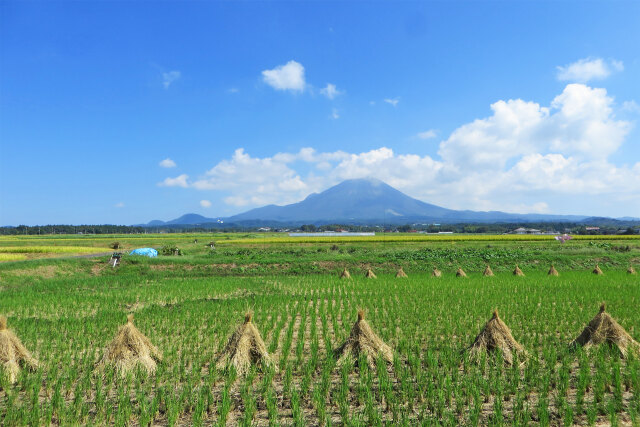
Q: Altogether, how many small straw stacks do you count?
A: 10